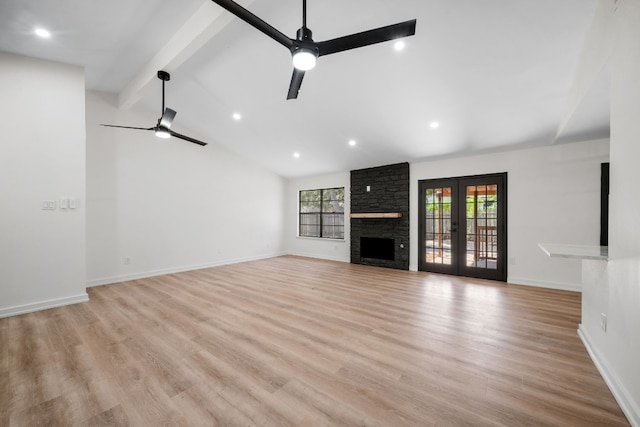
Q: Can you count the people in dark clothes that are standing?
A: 0